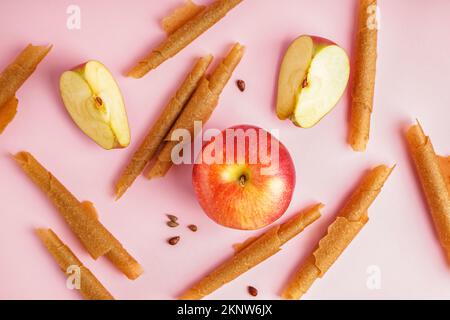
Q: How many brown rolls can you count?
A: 10